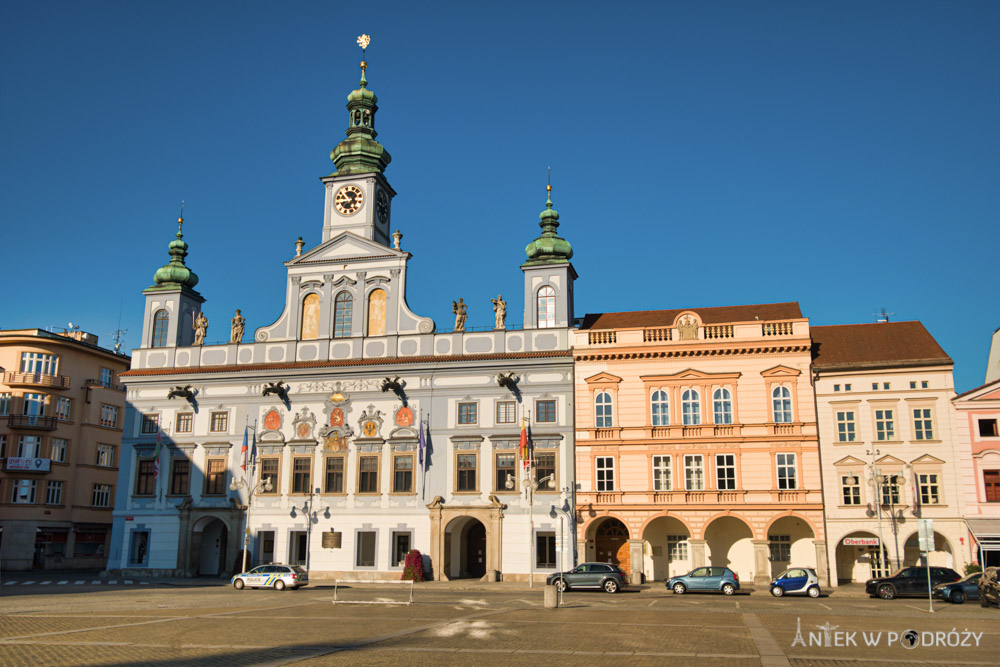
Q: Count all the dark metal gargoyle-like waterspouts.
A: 4